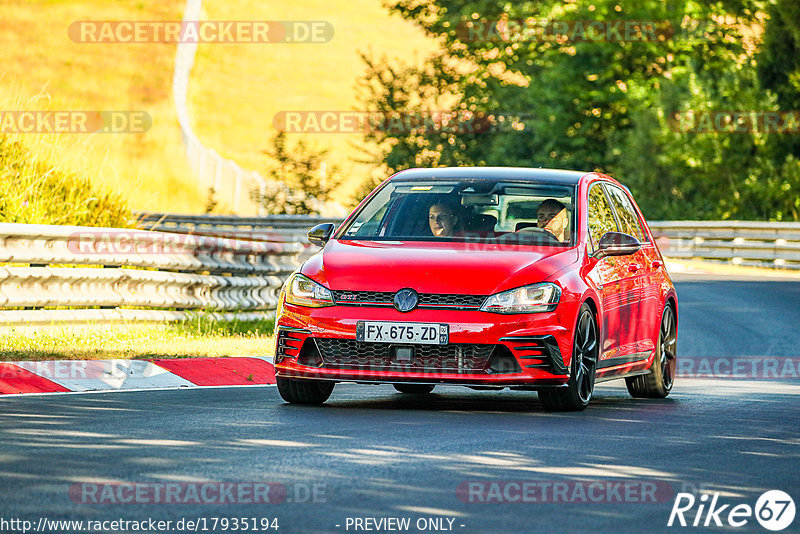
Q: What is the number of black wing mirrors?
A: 2